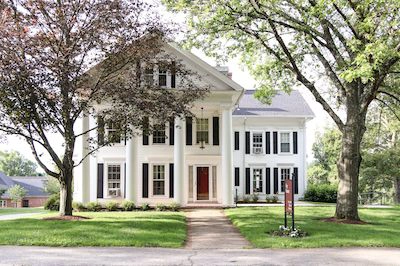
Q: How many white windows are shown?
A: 11